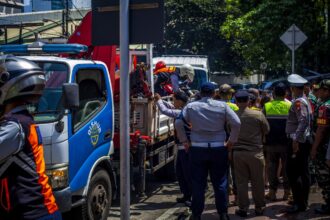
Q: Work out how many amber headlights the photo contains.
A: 1